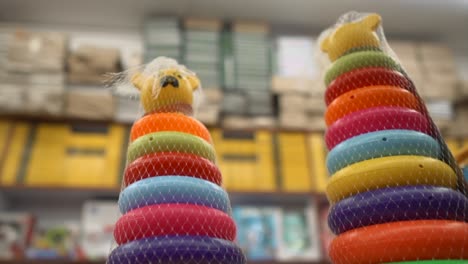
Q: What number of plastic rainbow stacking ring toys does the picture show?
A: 2